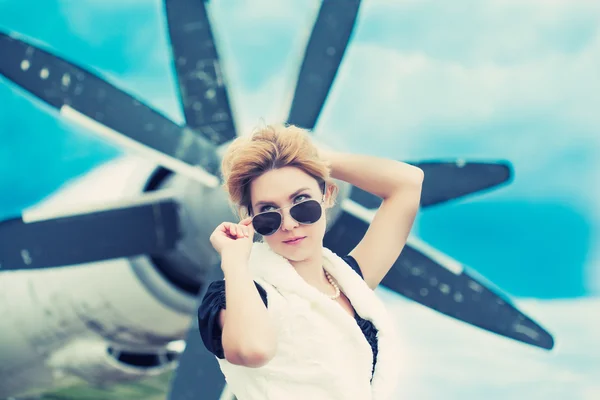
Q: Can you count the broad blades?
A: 7